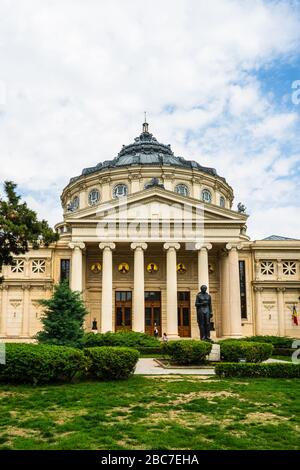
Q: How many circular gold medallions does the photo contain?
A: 5